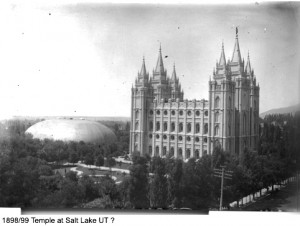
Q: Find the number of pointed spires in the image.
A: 6